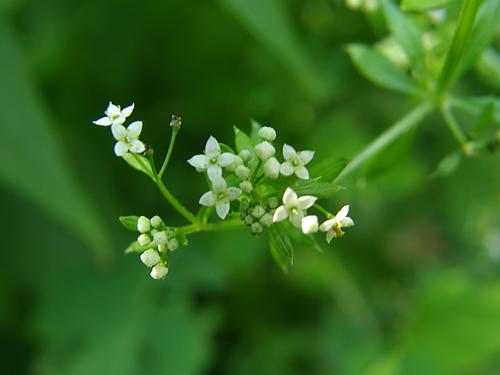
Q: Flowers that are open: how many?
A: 7